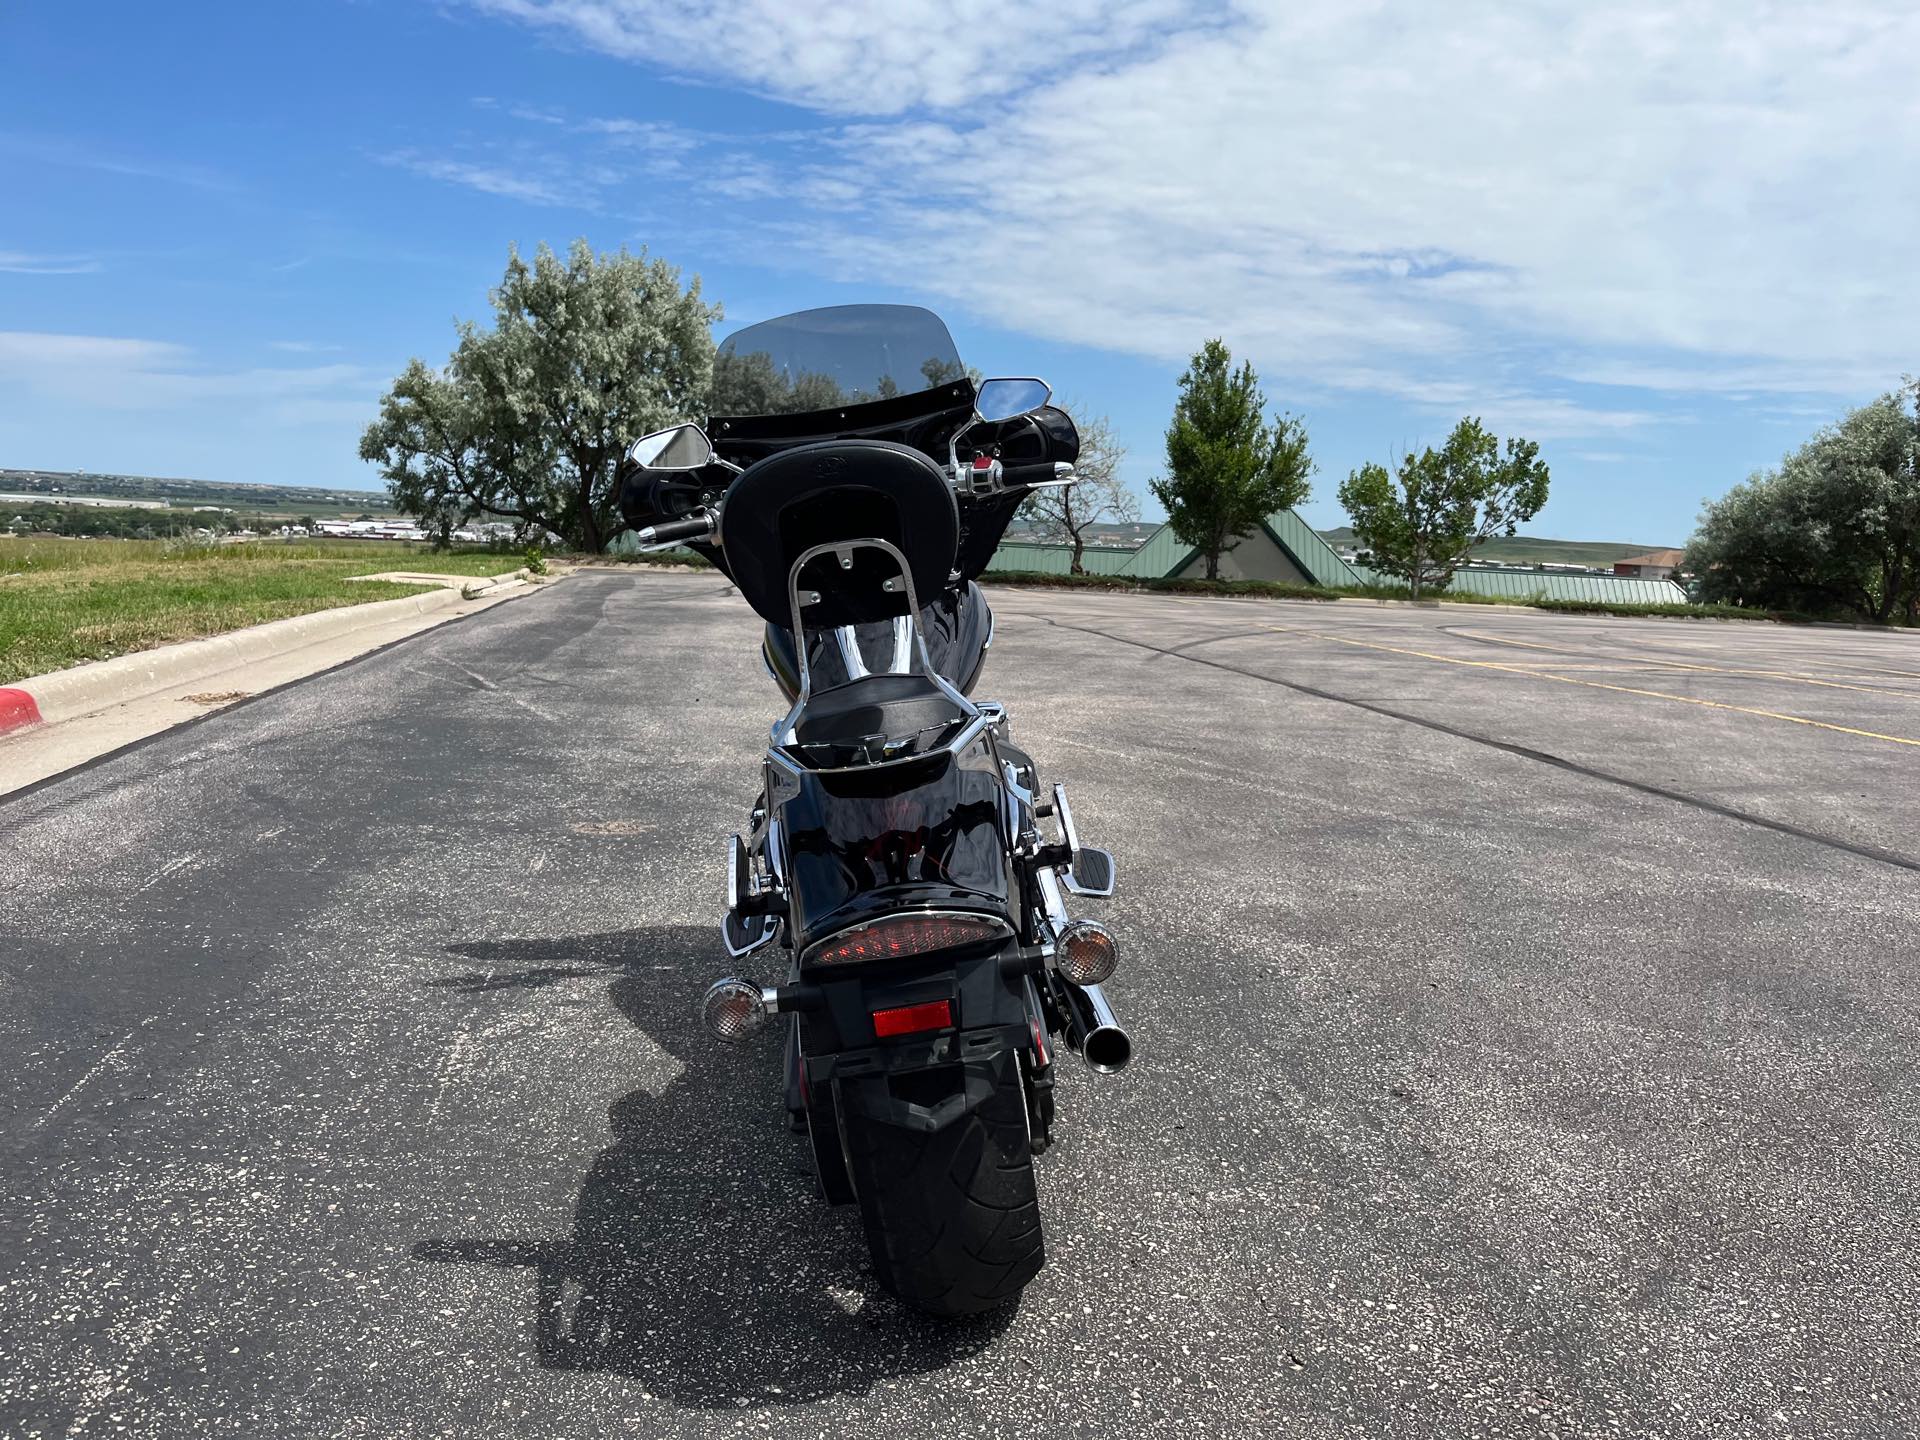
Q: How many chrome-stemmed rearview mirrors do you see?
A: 2